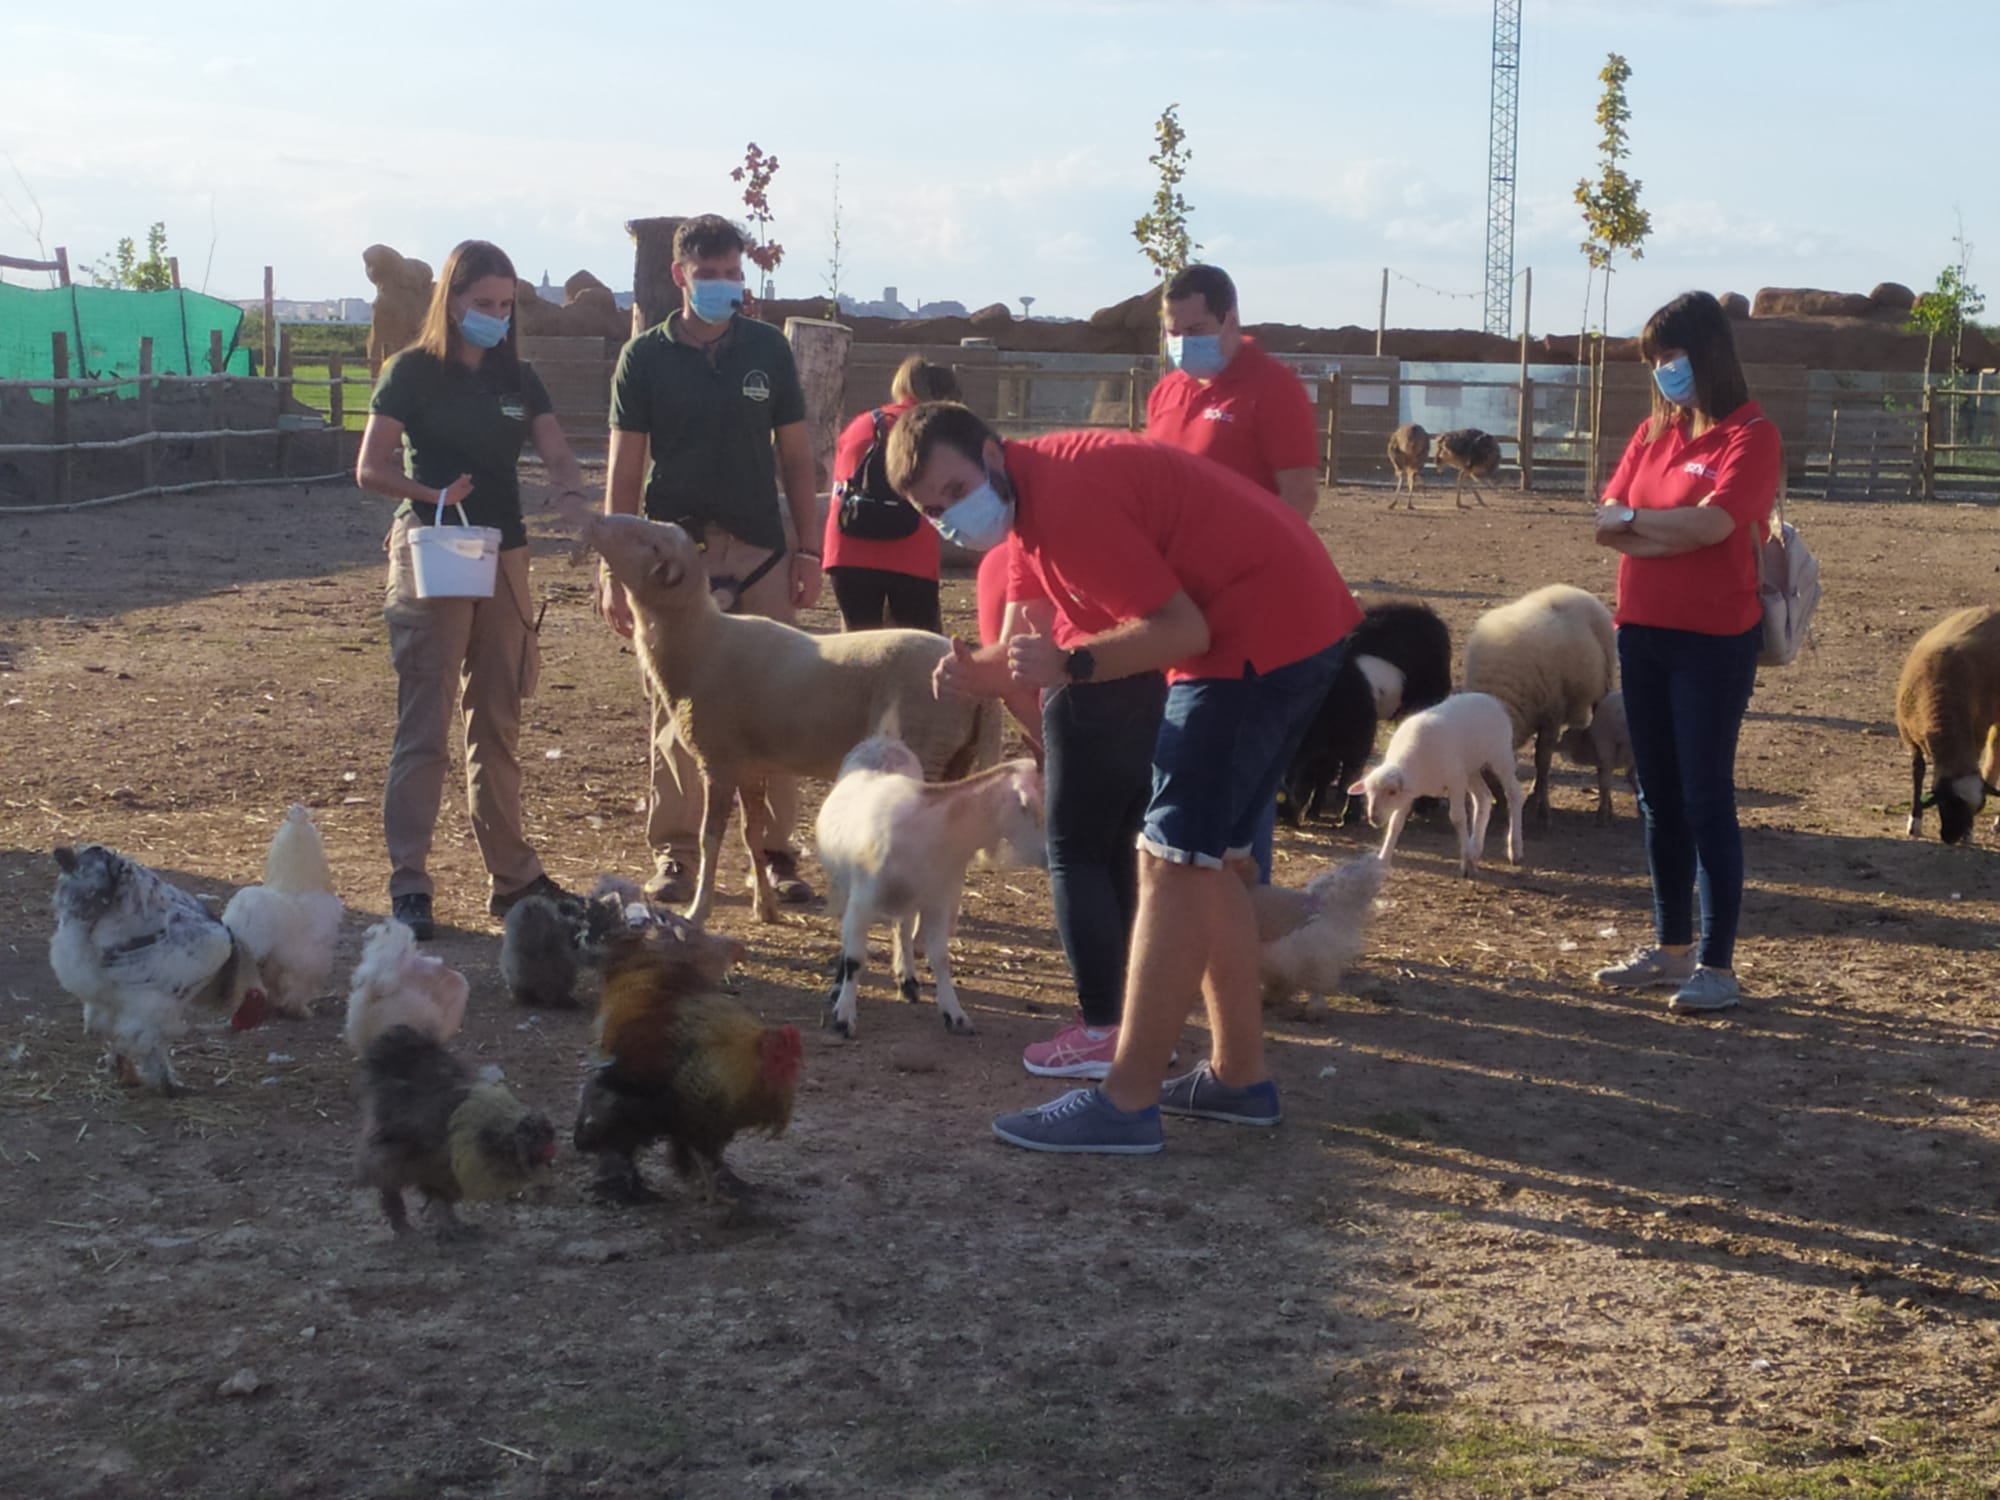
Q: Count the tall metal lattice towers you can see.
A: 1